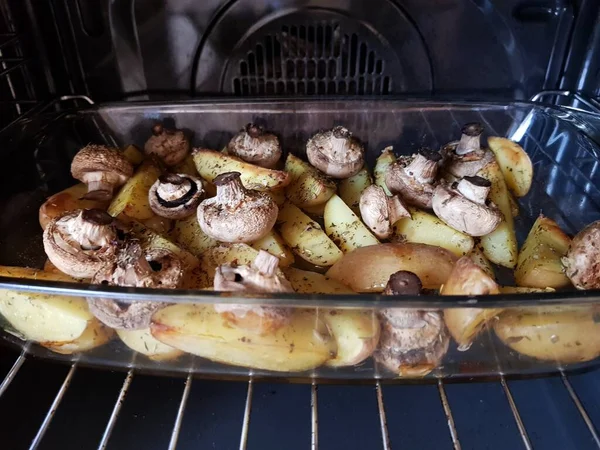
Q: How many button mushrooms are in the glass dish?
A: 15